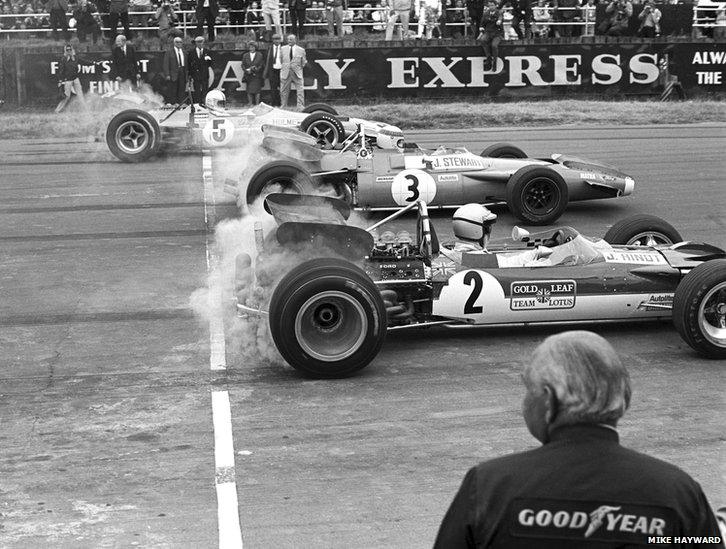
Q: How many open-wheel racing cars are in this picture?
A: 3